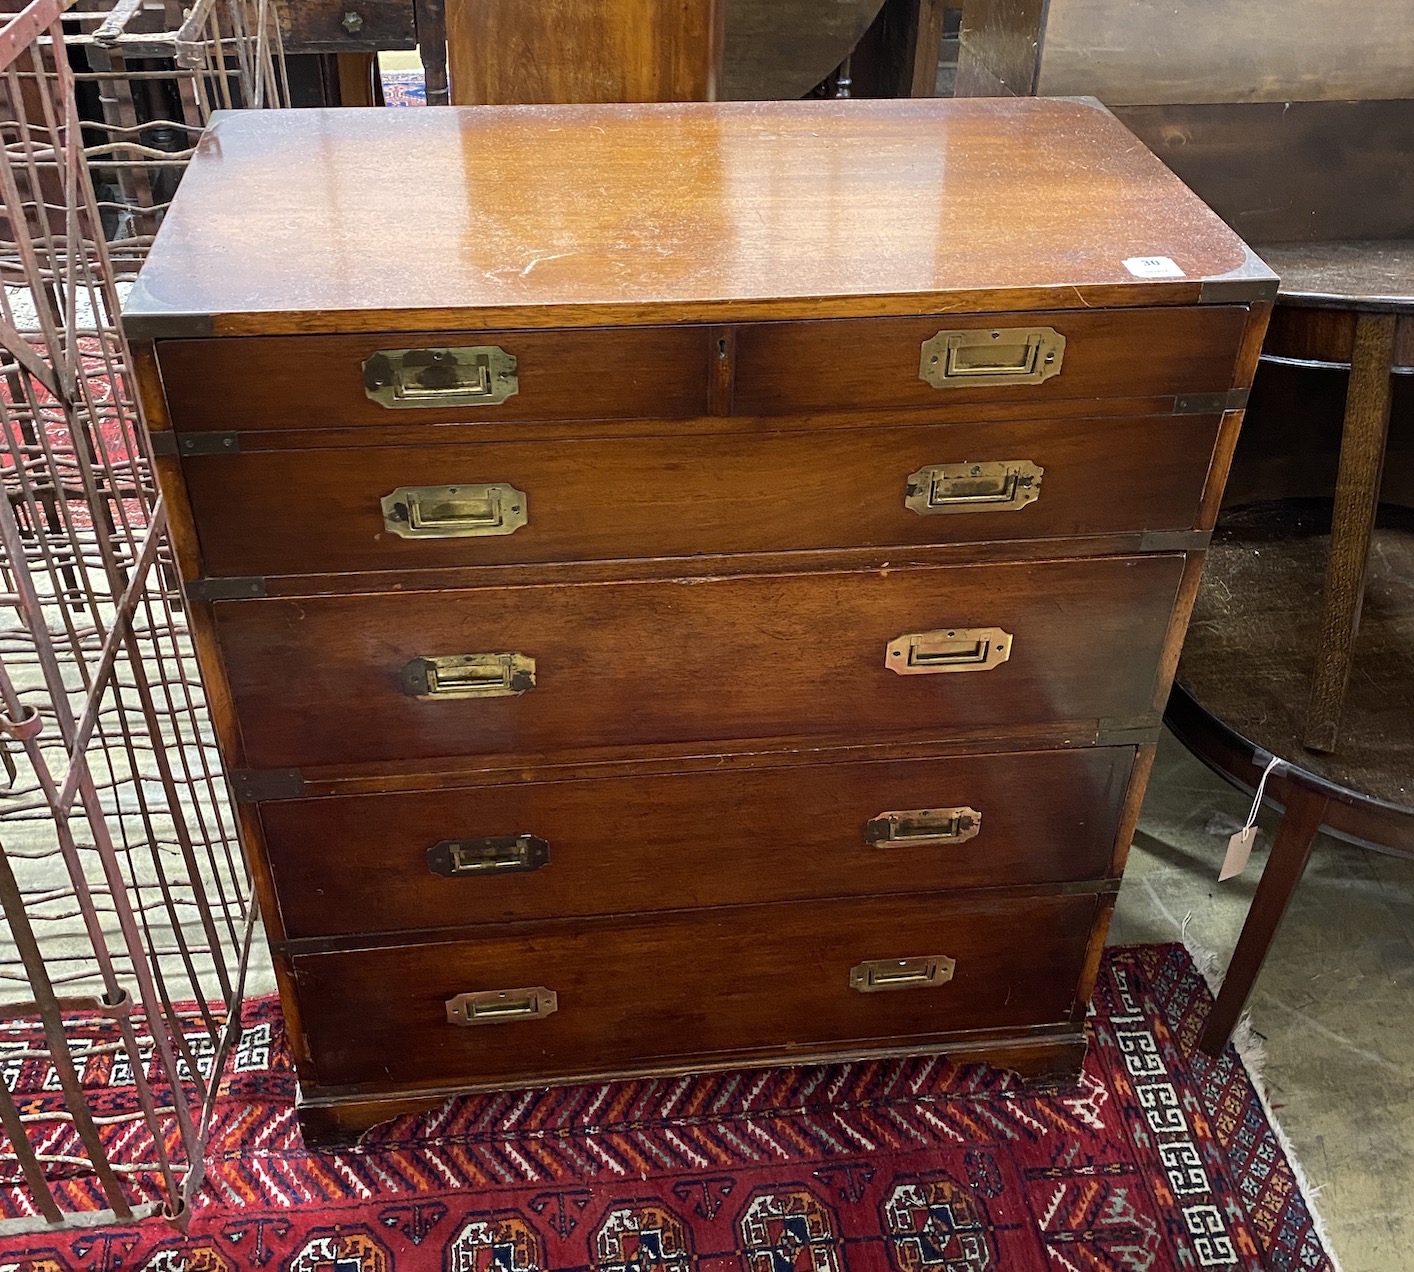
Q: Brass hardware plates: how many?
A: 10